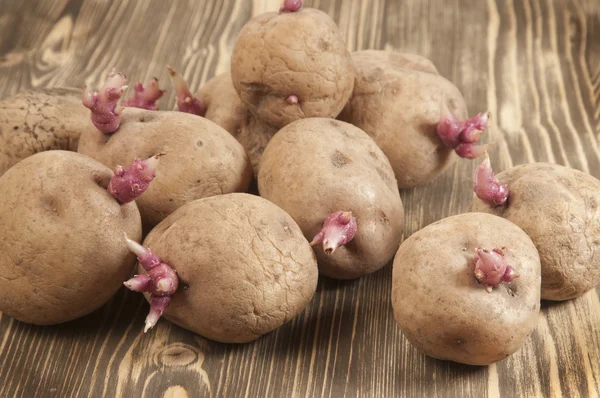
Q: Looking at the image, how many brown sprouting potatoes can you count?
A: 10